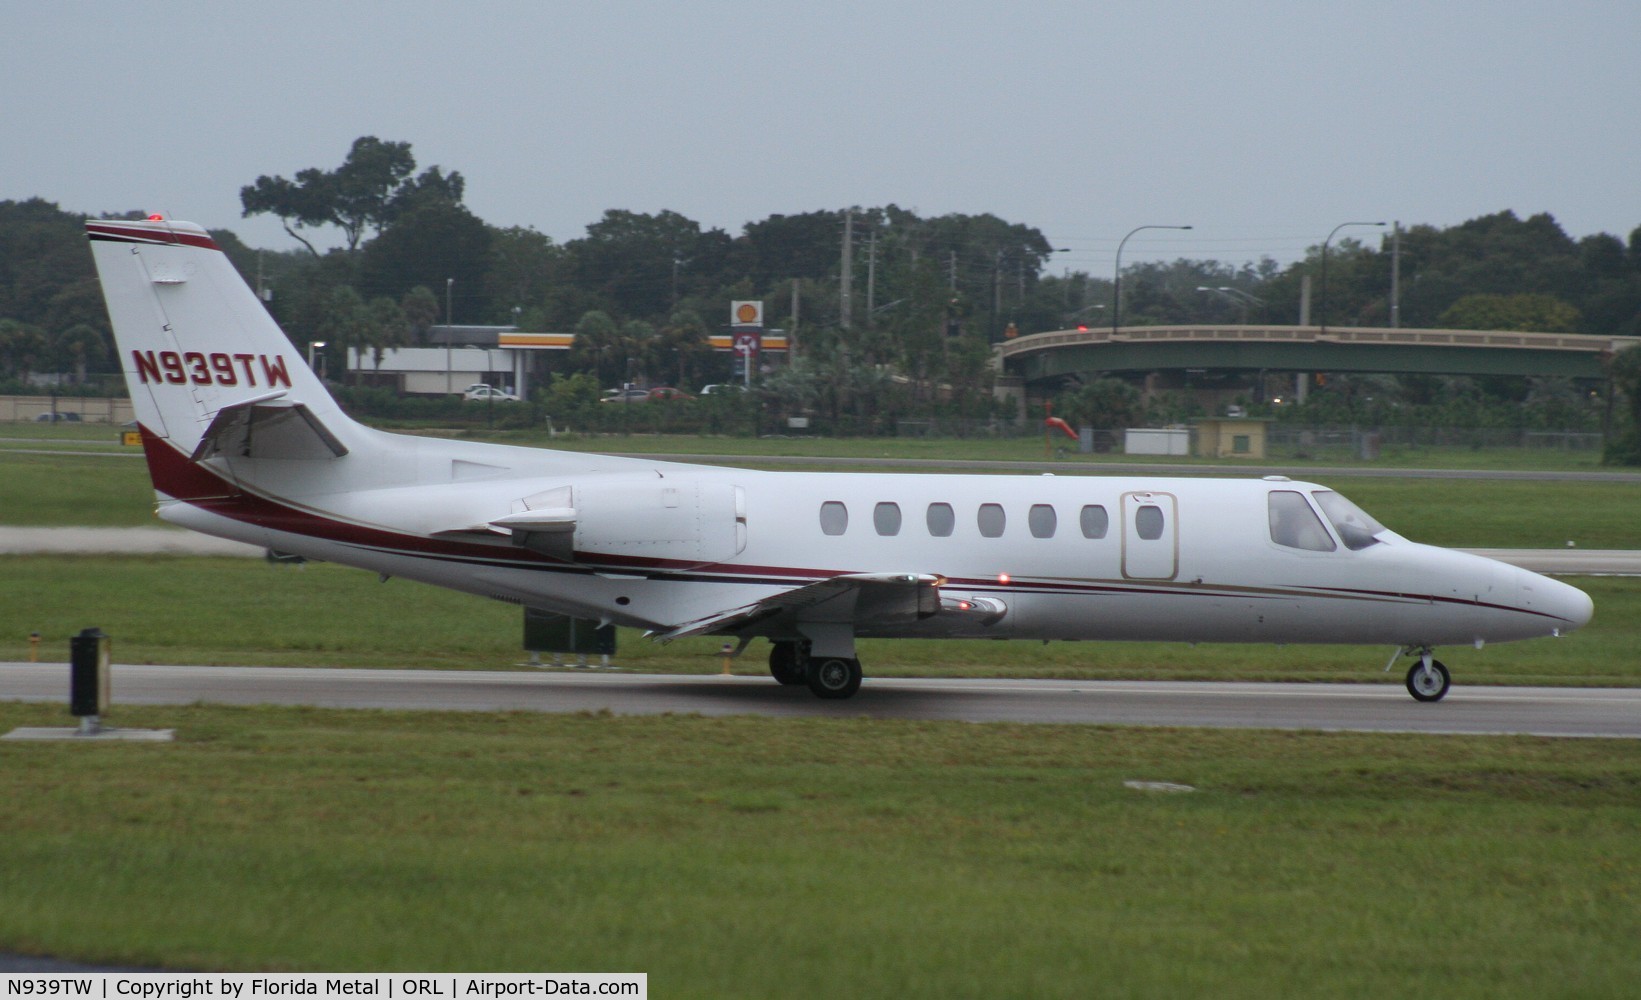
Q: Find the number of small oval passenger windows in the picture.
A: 7